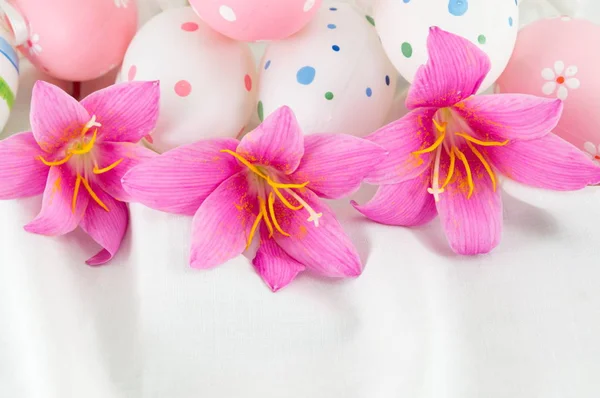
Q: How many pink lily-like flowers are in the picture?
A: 3